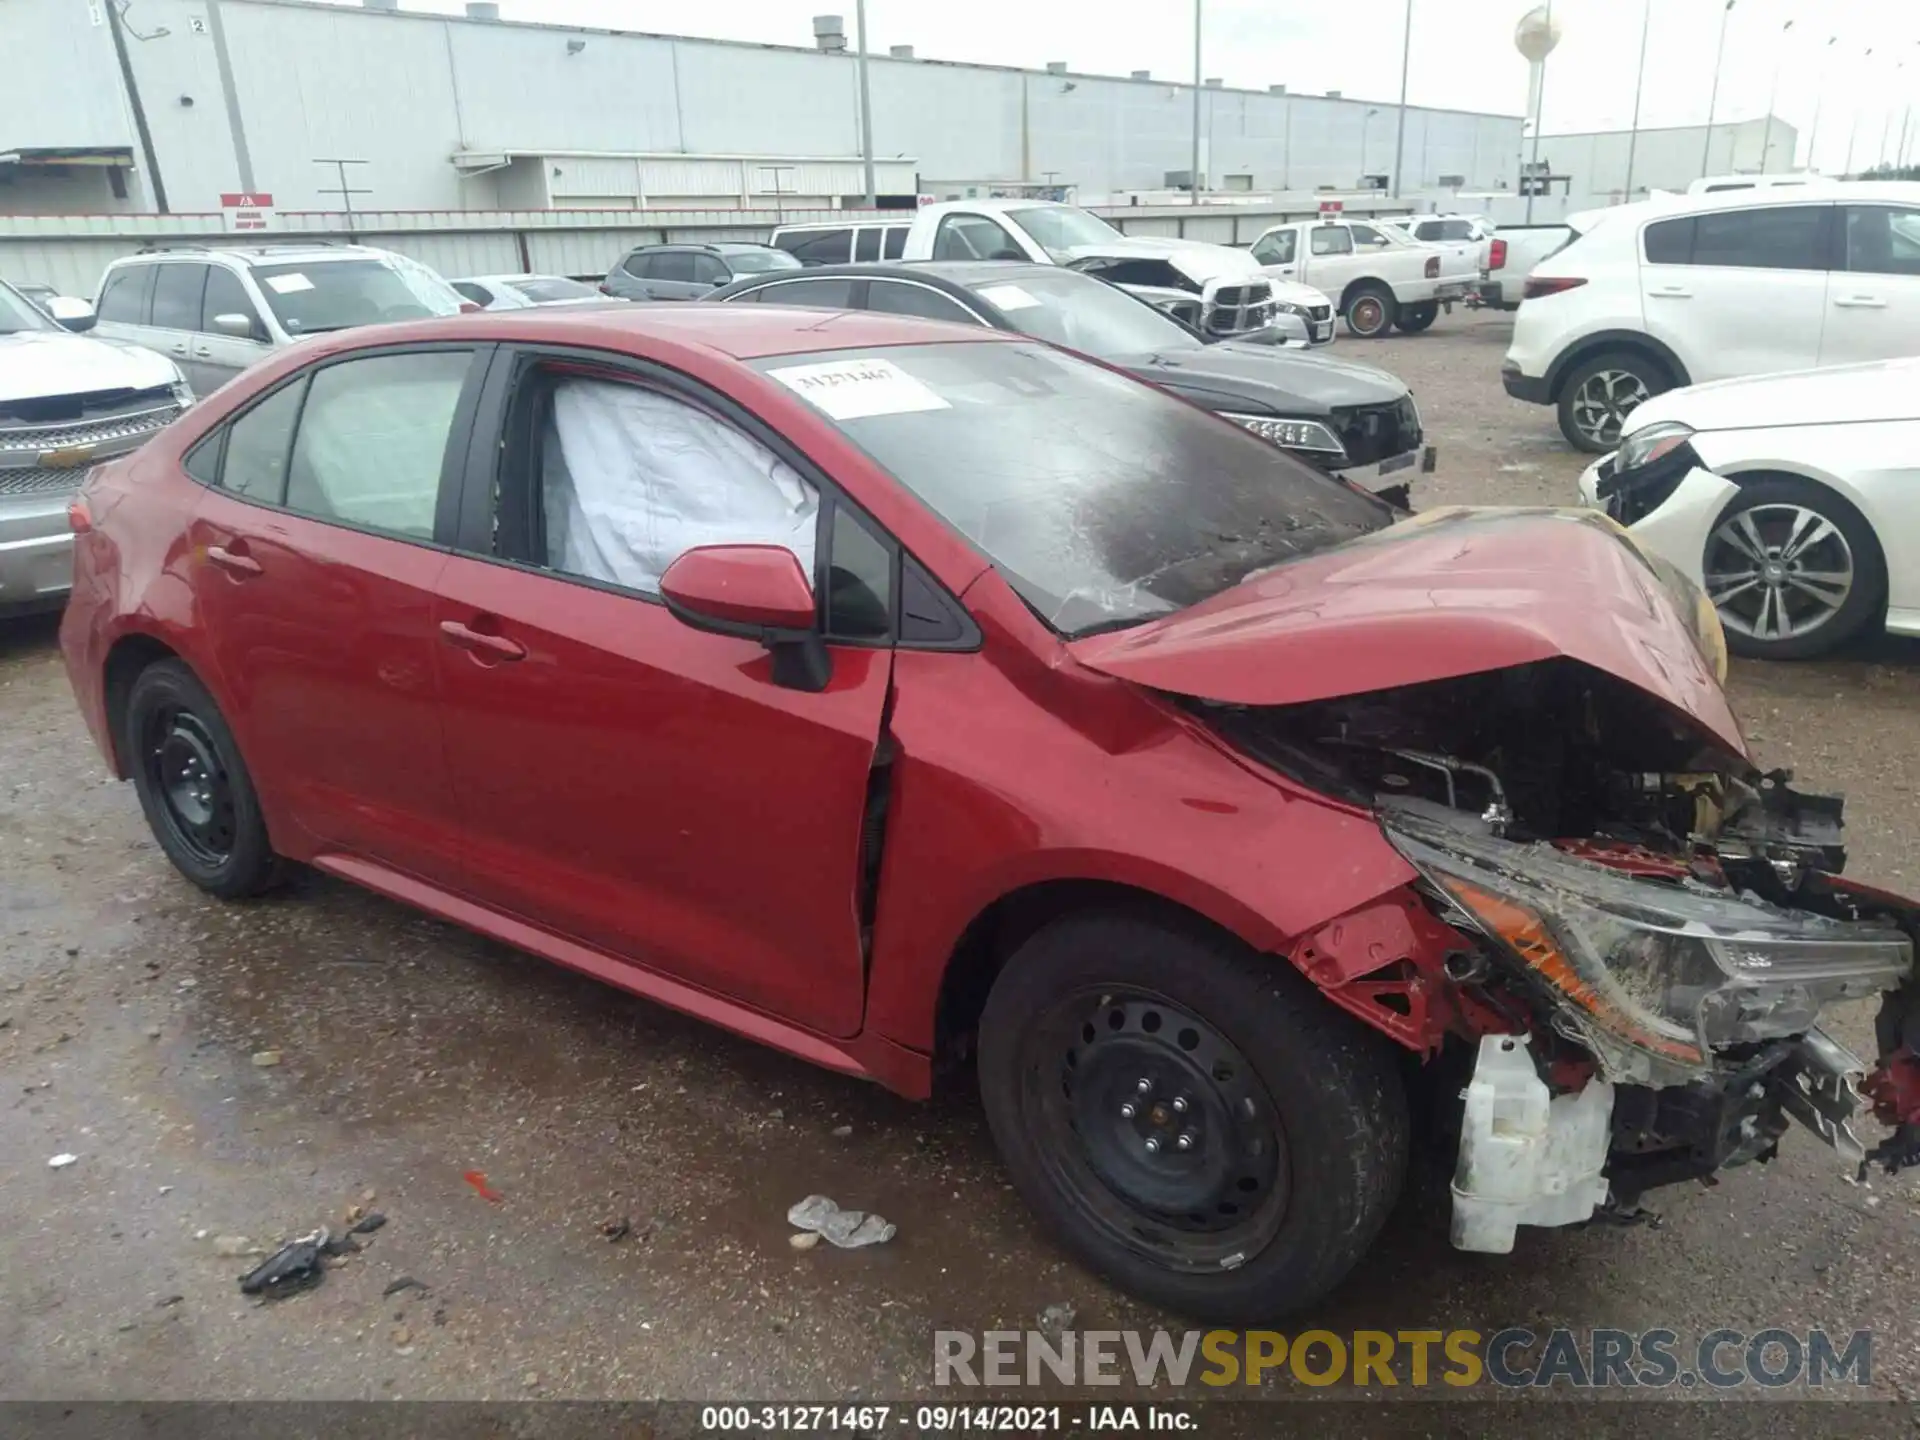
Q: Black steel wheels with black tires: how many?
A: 2